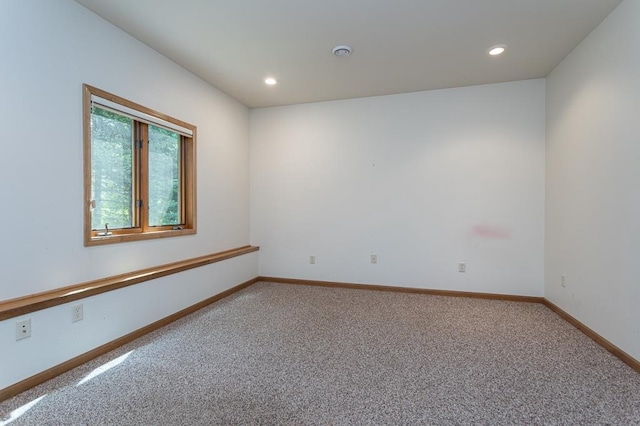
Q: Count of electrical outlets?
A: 6